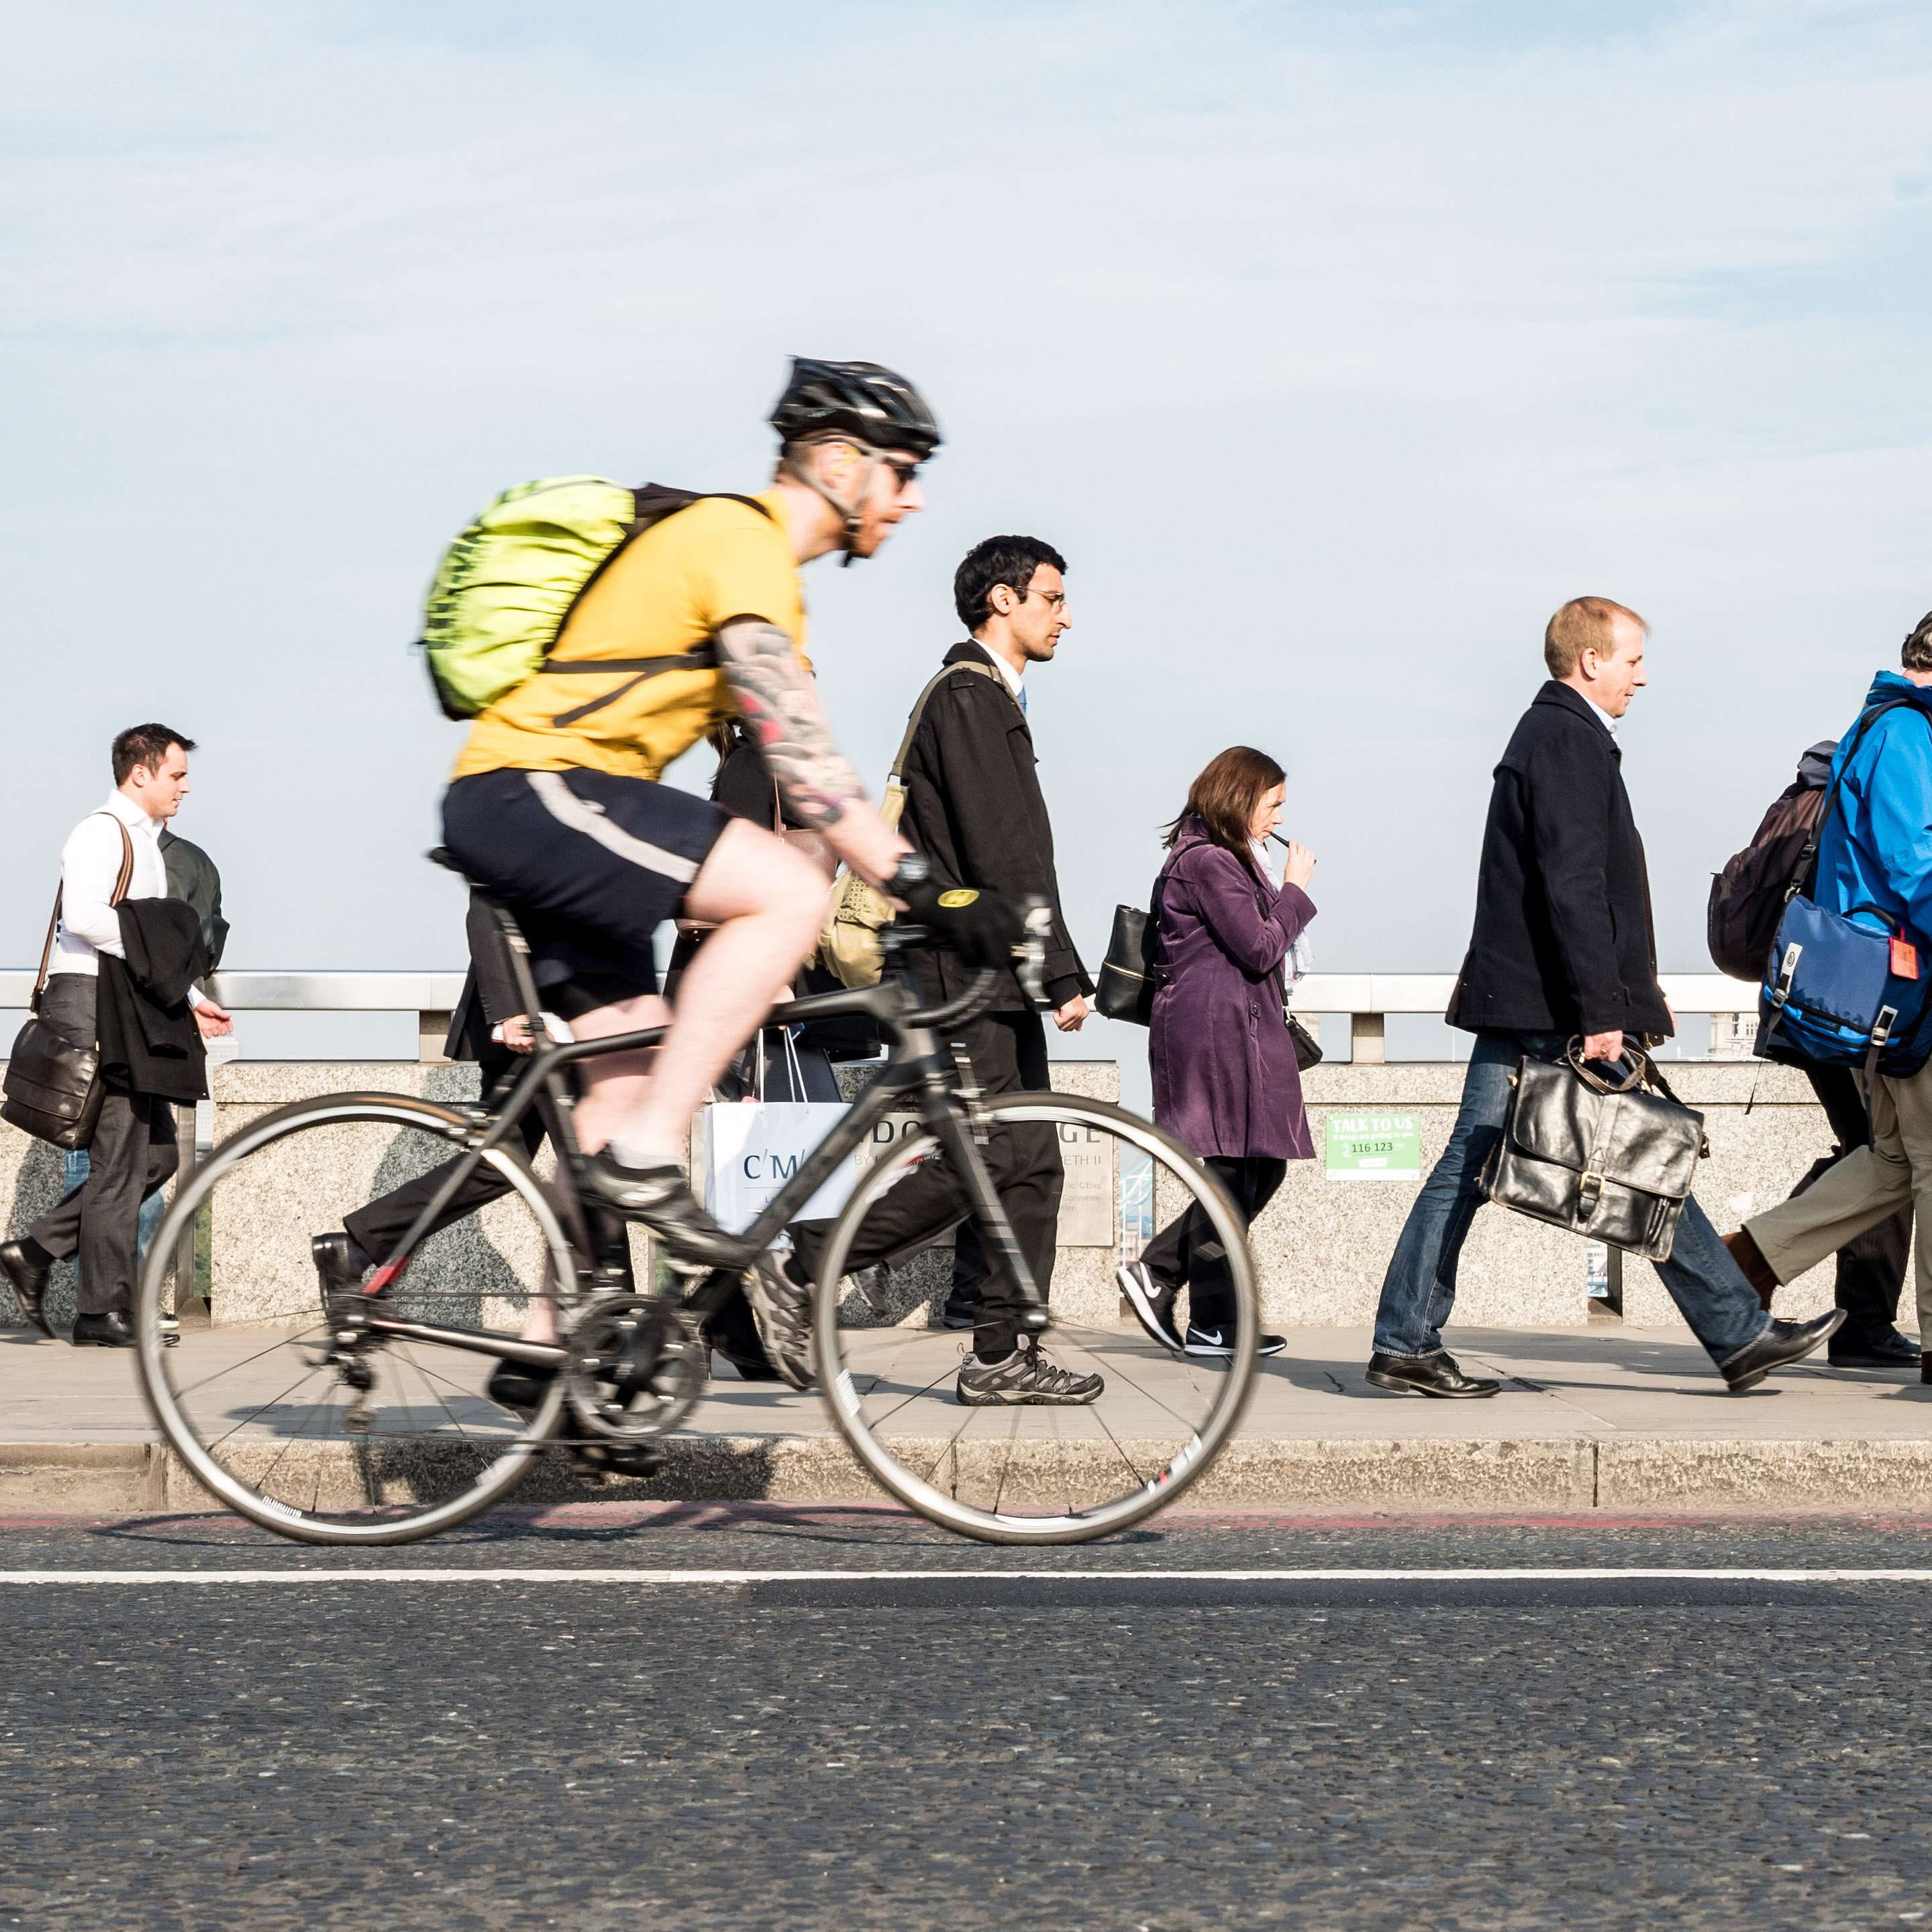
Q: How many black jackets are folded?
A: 1